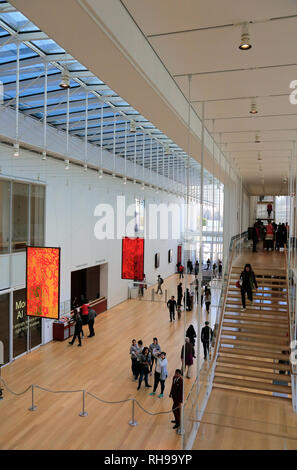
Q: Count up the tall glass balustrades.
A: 2